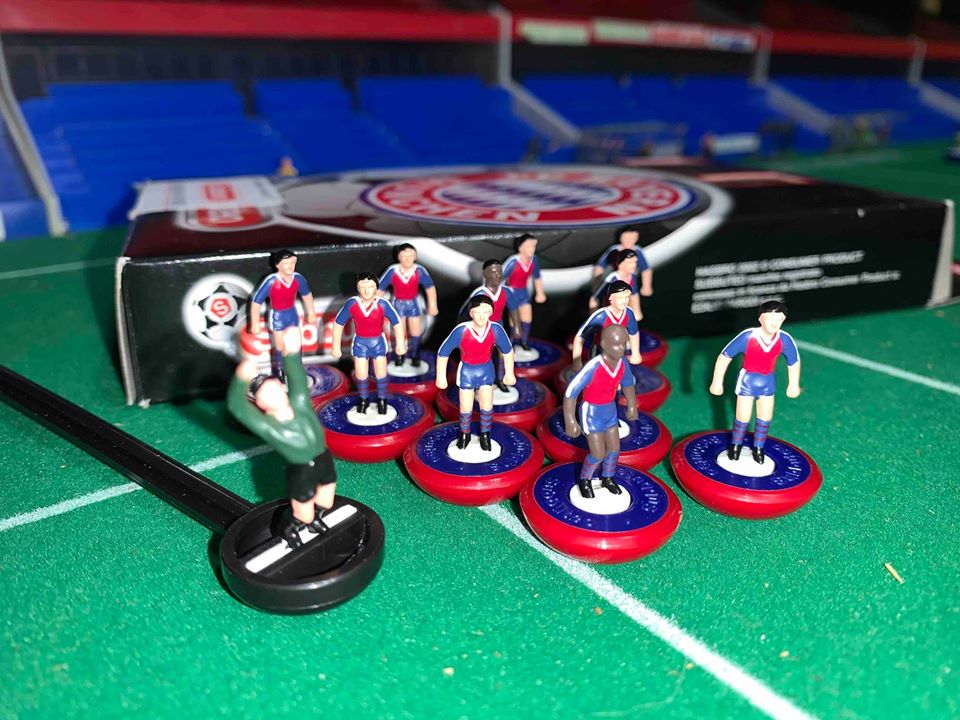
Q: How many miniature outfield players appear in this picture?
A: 11